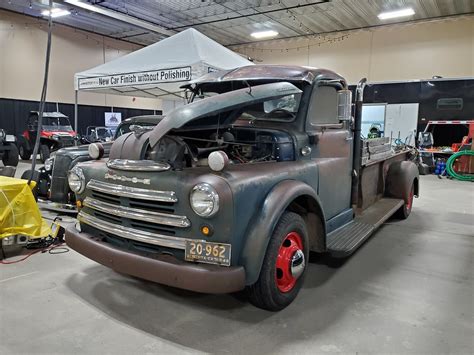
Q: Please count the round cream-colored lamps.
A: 2